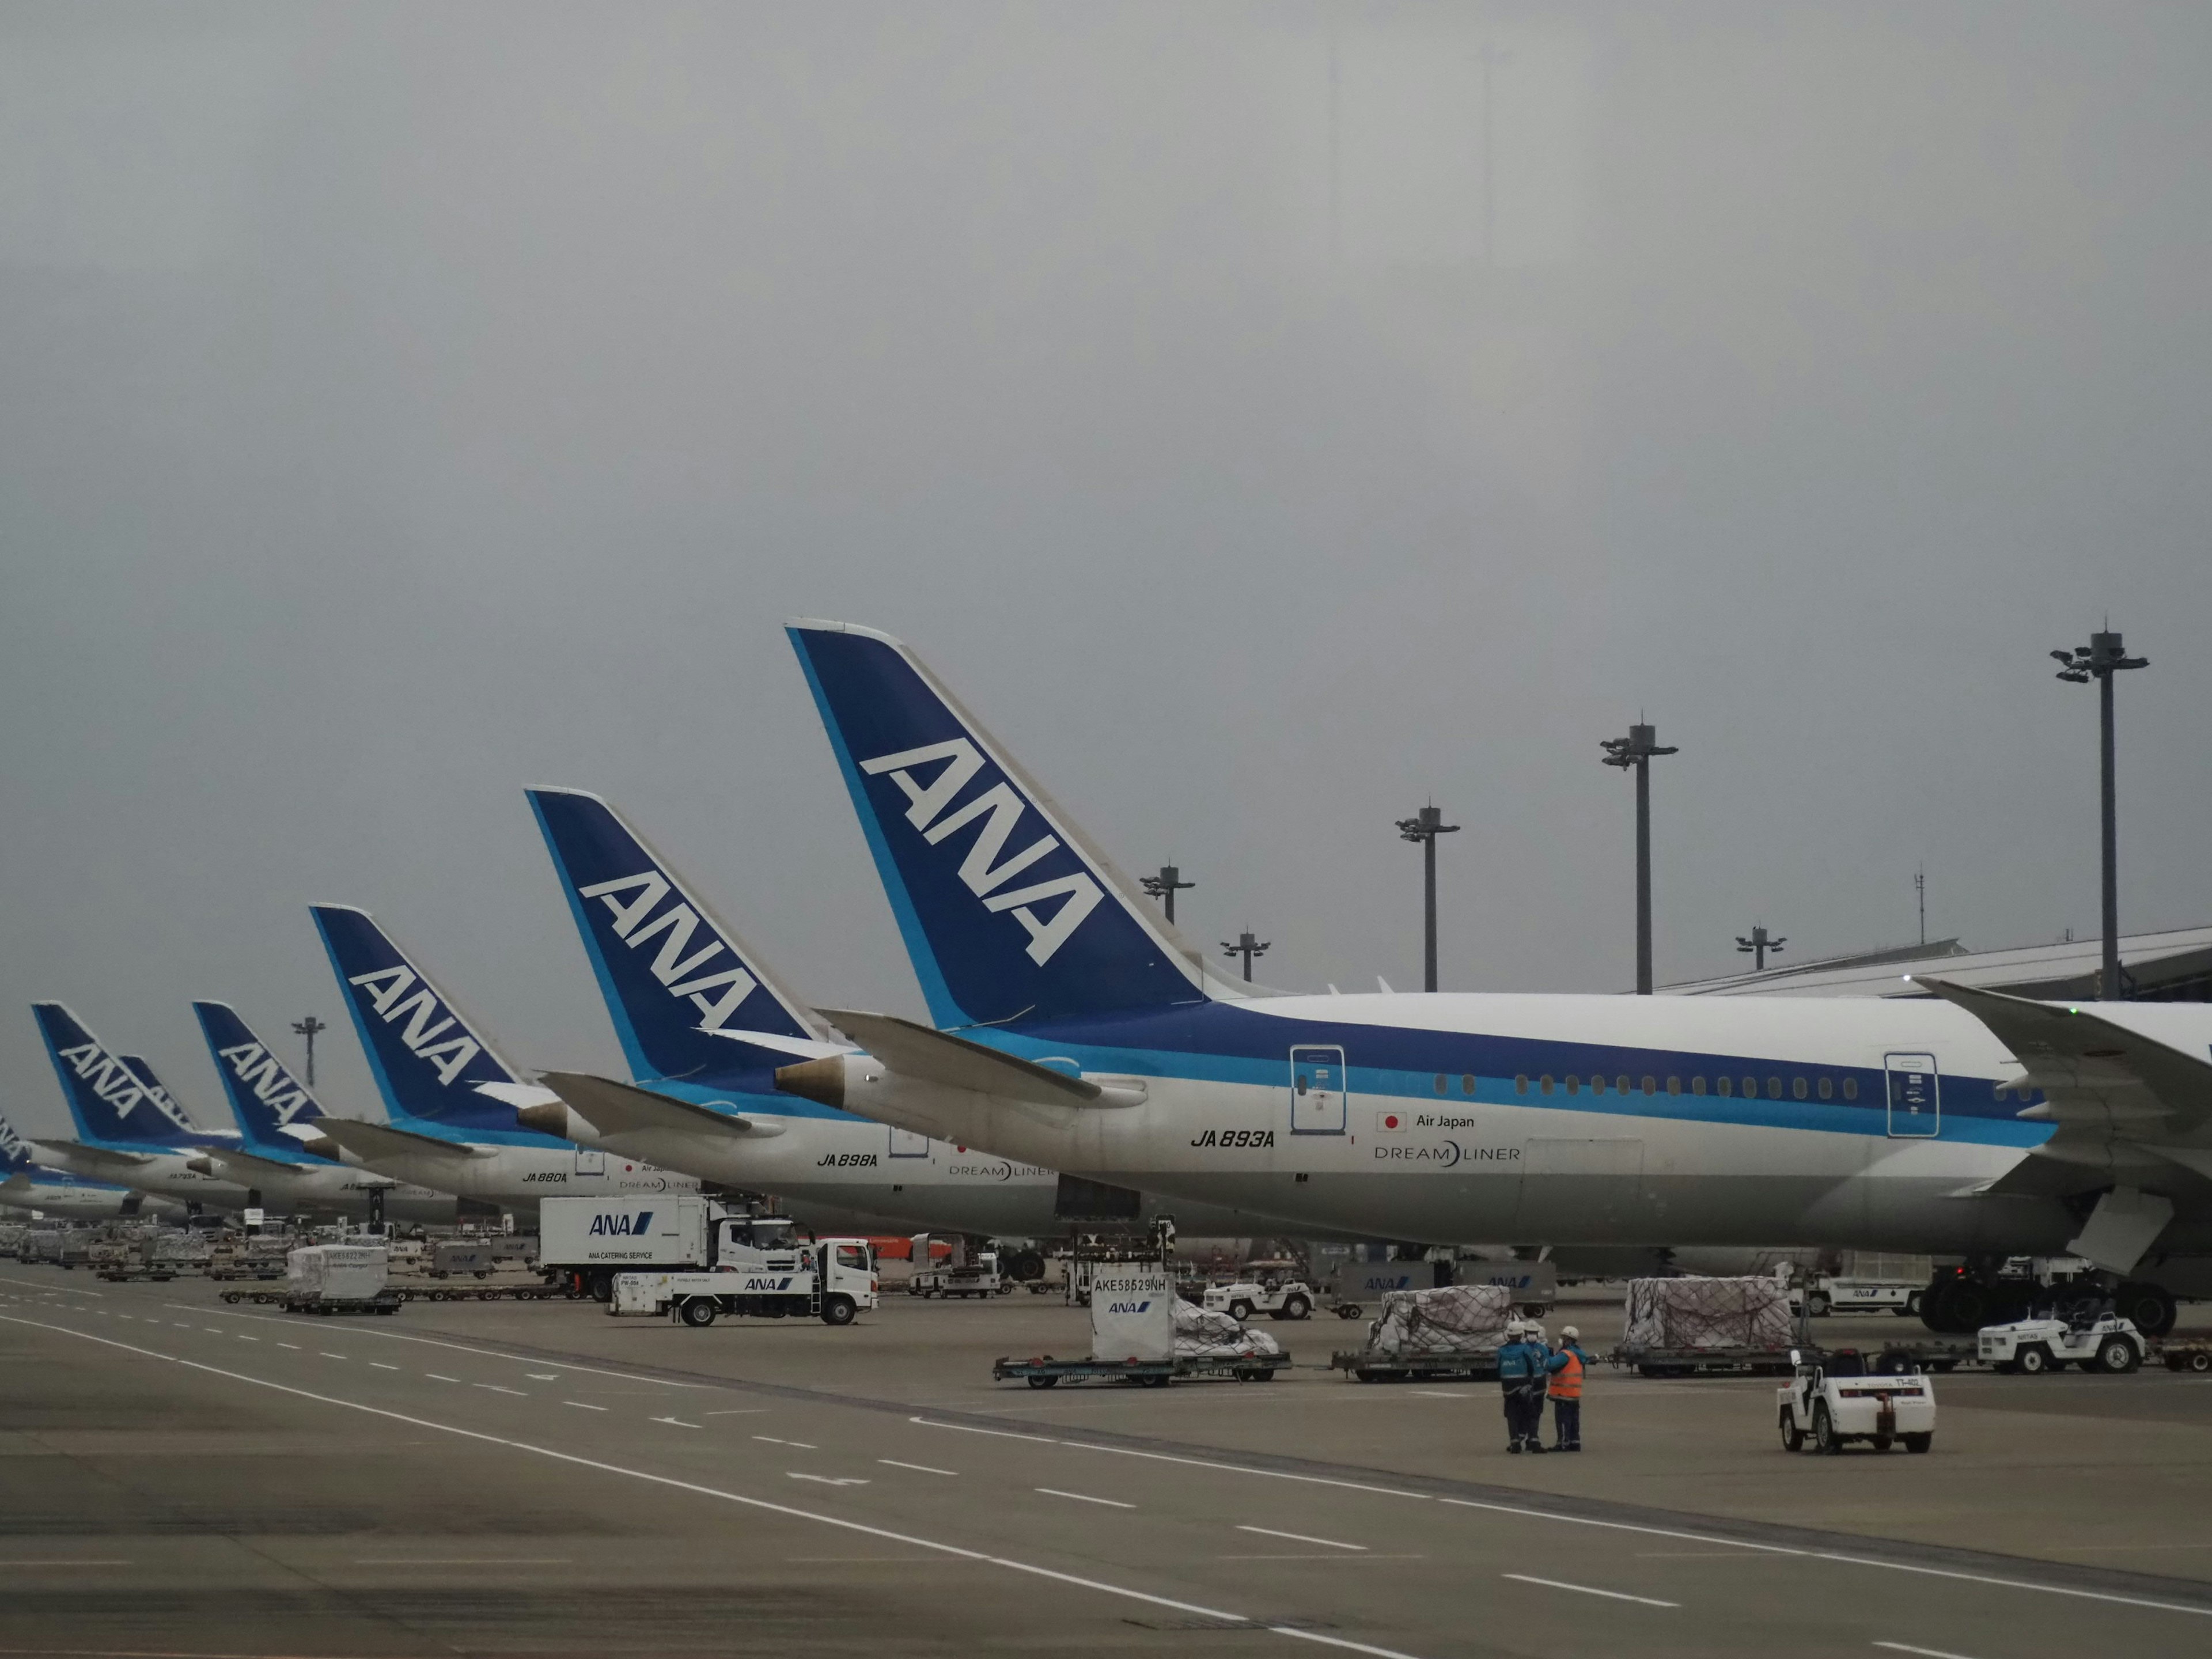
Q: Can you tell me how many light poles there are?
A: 7